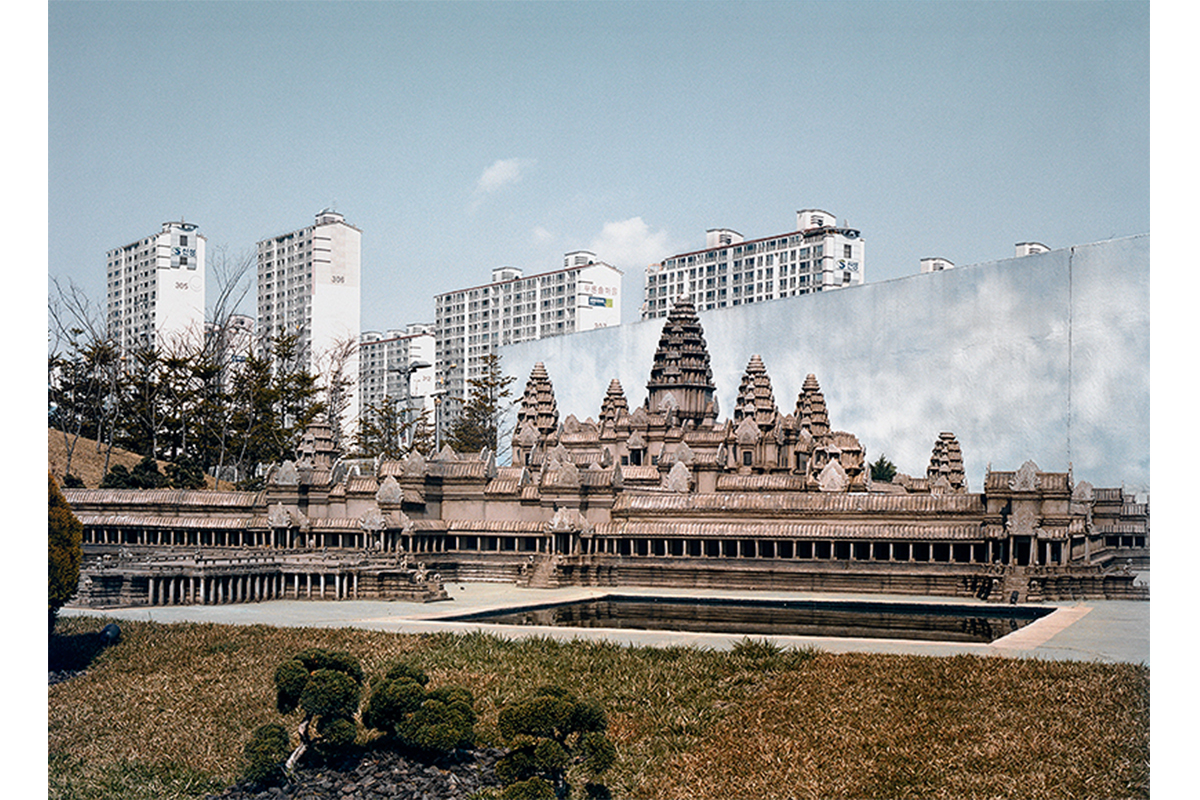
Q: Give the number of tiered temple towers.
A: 7